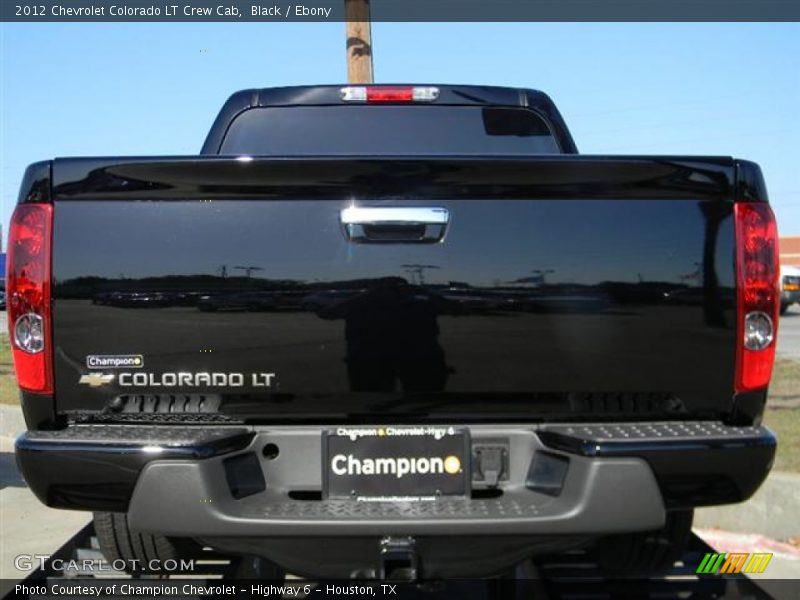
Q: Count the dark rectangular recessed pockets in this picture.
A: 2